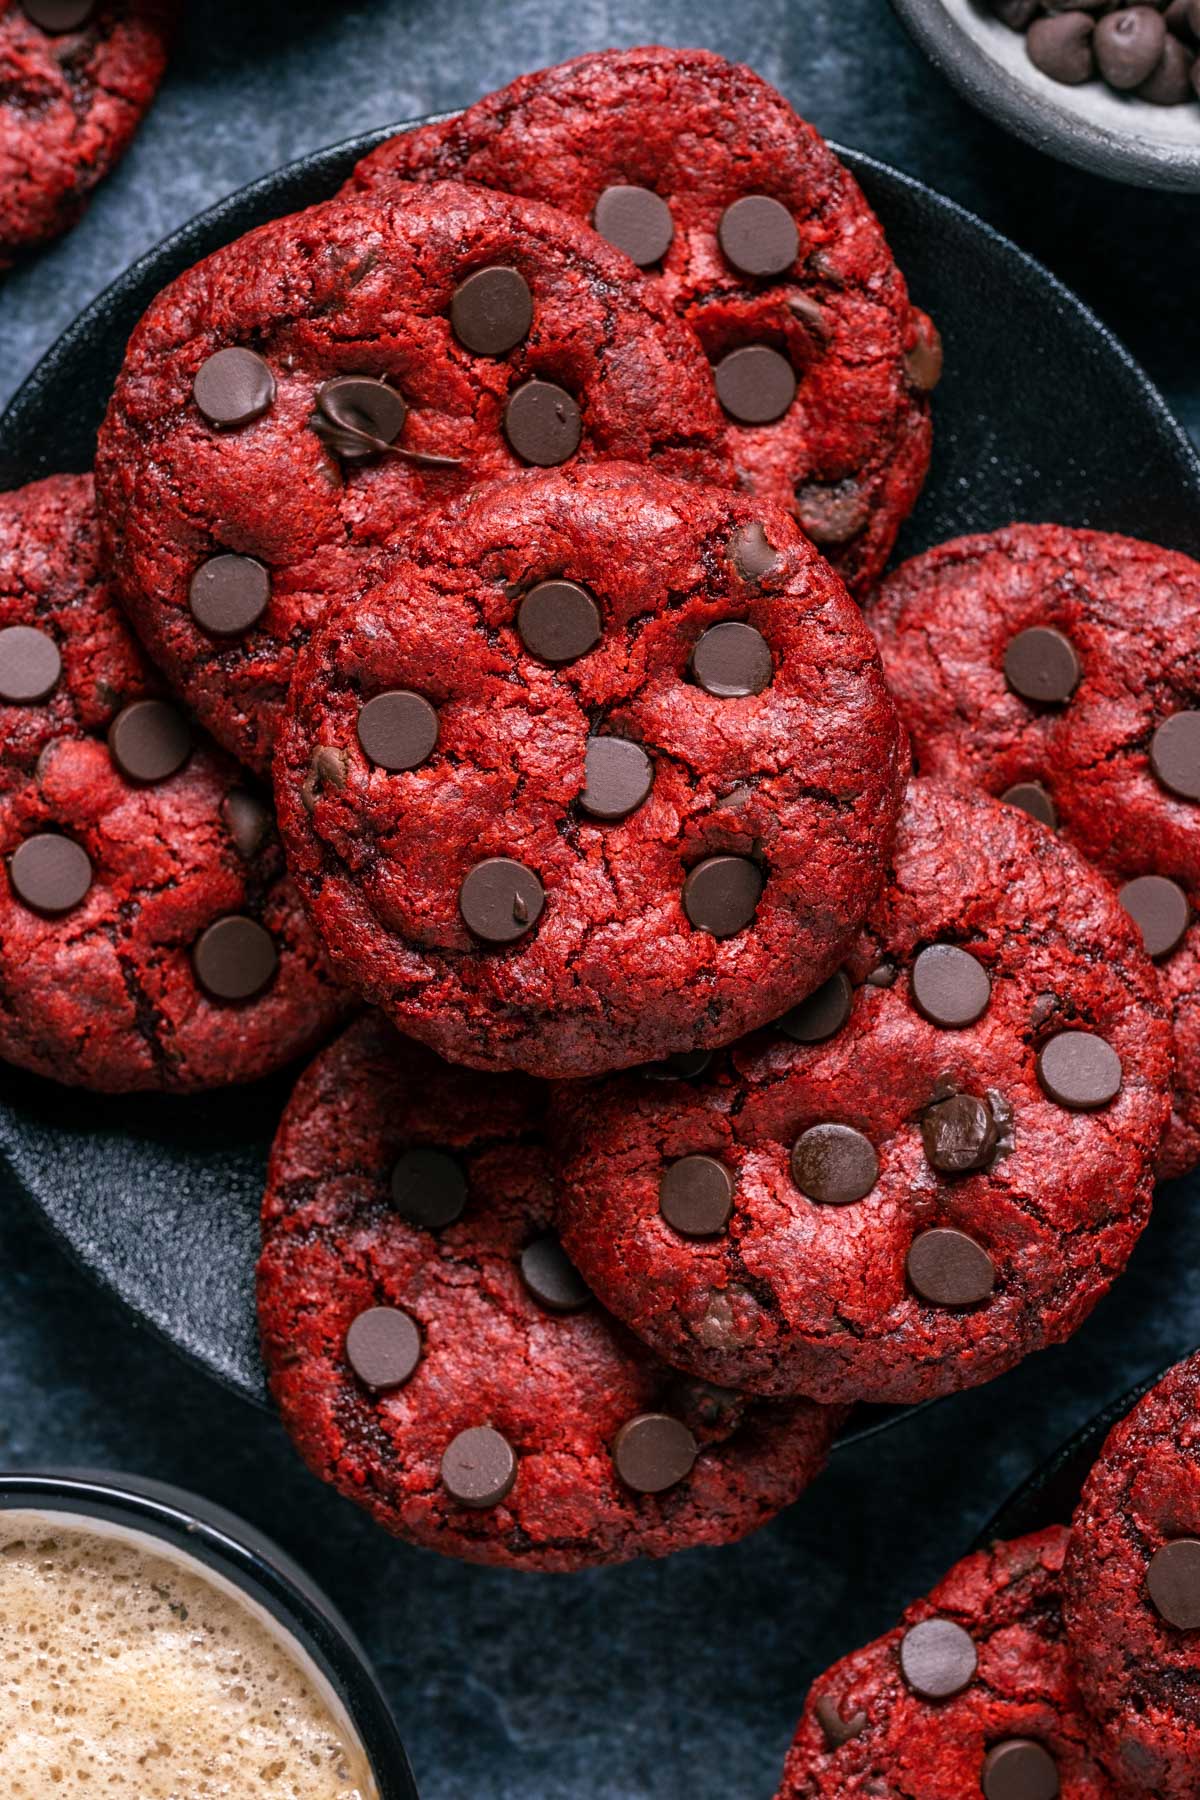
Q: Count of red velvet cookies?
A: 10